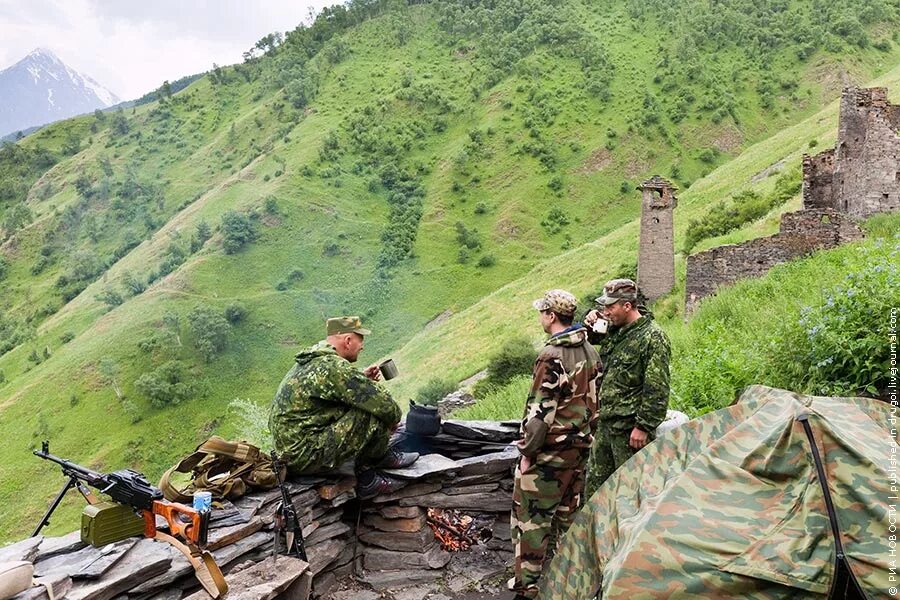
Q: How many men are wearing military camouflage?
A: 3